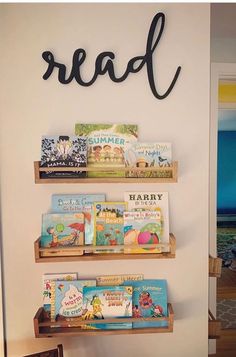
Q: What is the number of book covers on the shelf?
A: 13